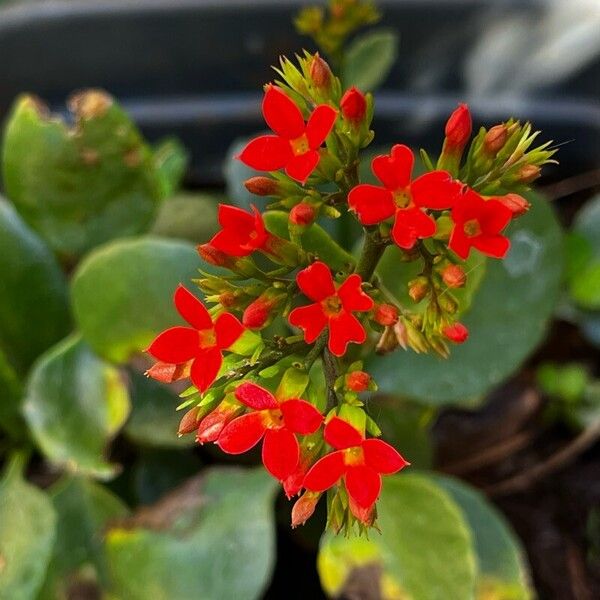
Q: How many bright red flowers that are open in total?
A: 8